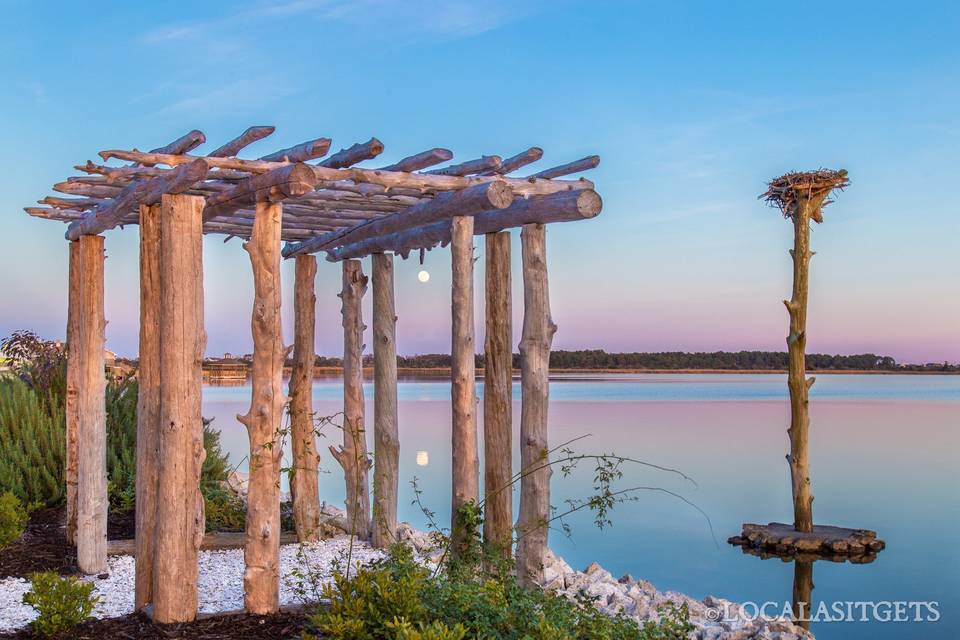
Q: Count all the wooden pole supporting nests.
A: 1